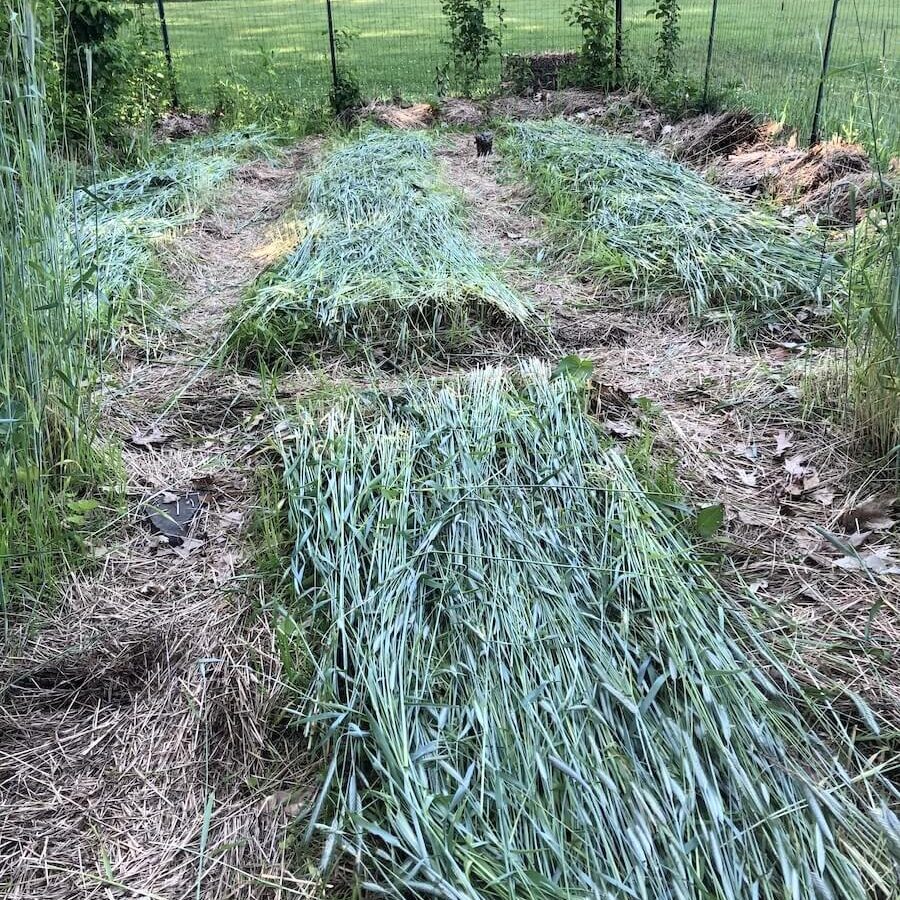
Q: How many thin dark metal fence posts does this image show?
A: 5